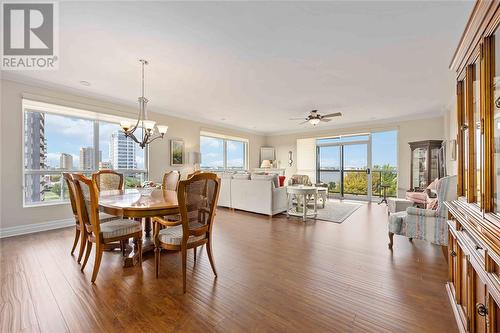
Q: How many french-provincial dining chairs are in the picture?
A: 6